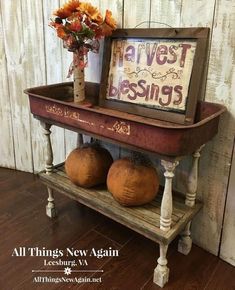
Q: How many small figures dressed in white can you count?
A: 0